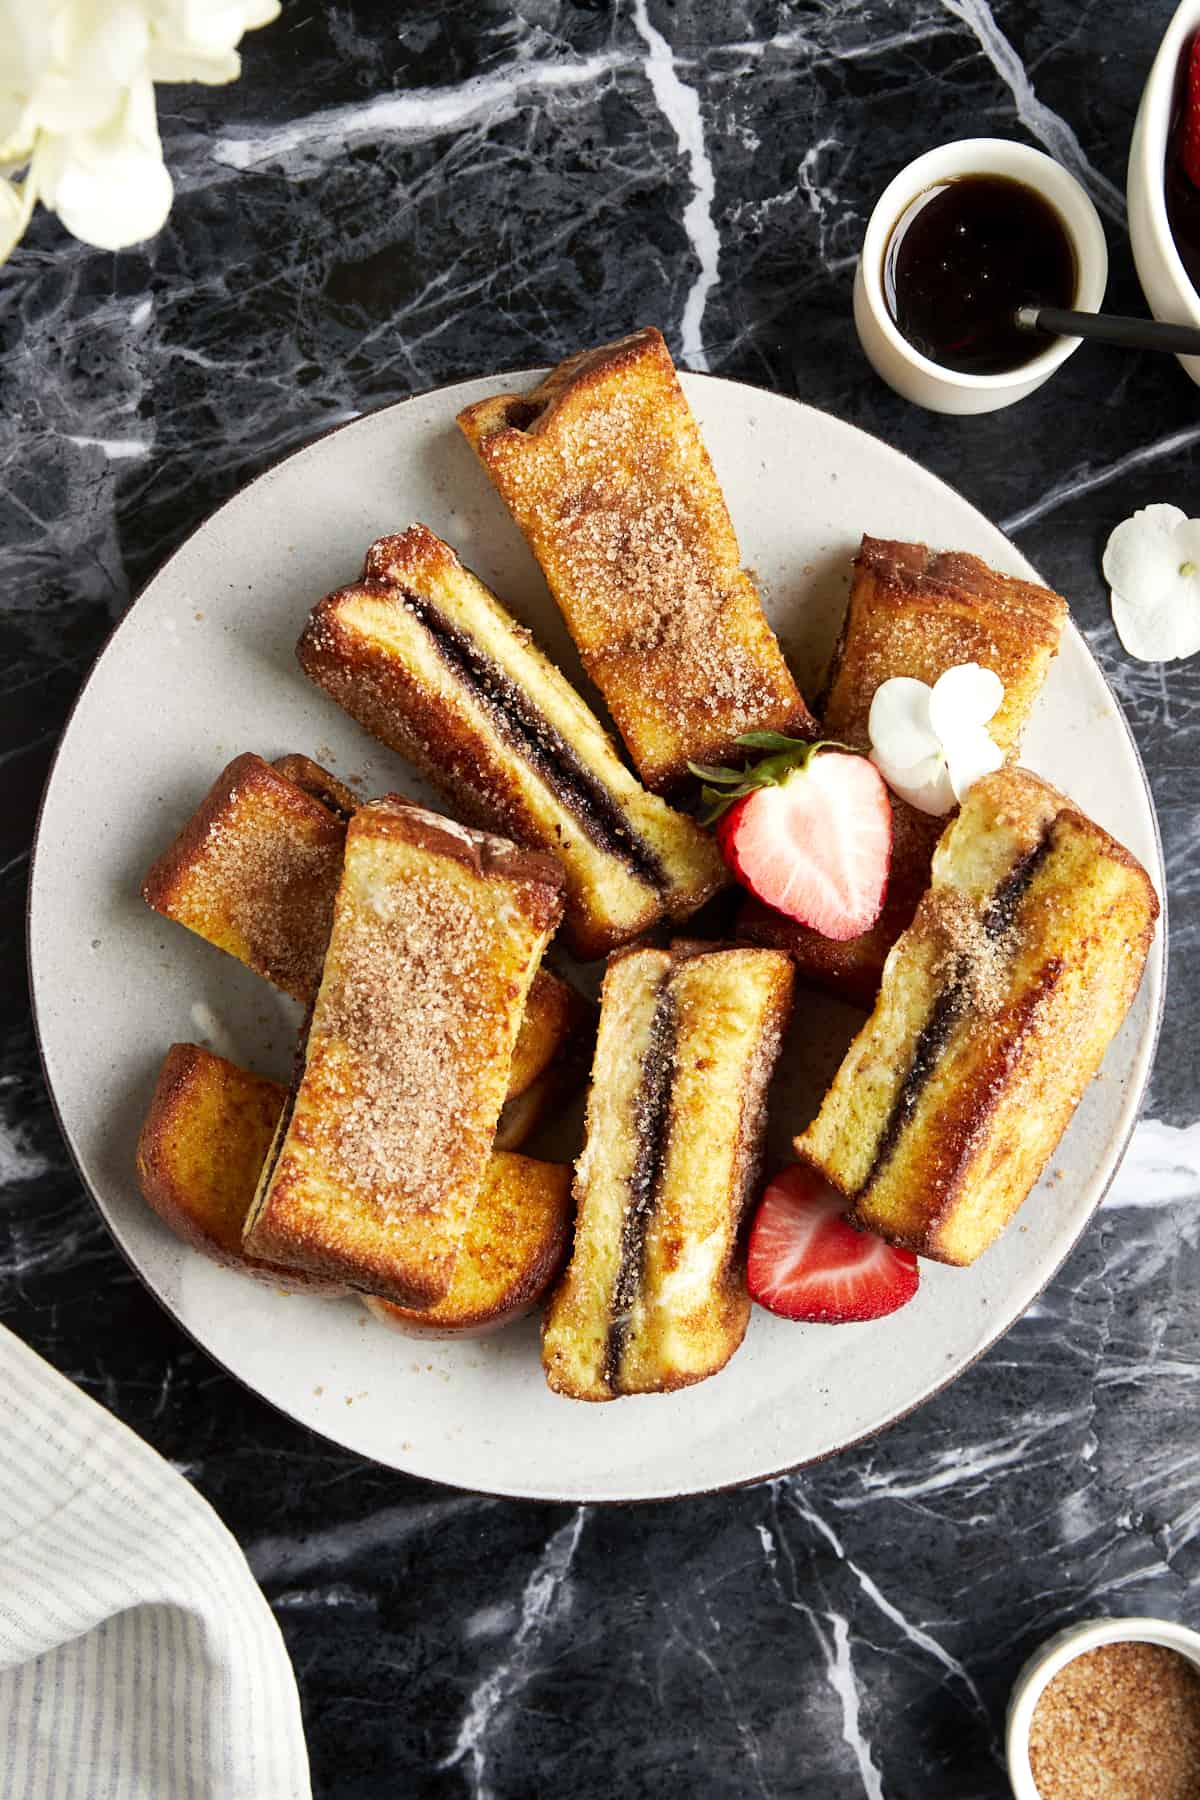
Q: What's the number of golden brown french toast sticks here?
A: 8